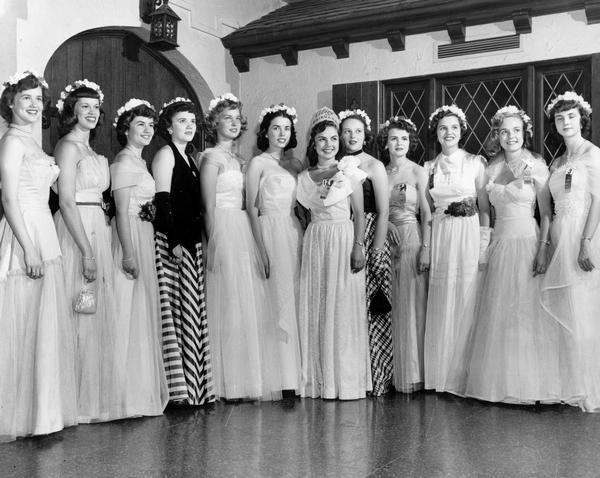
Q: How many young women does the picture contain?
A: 12